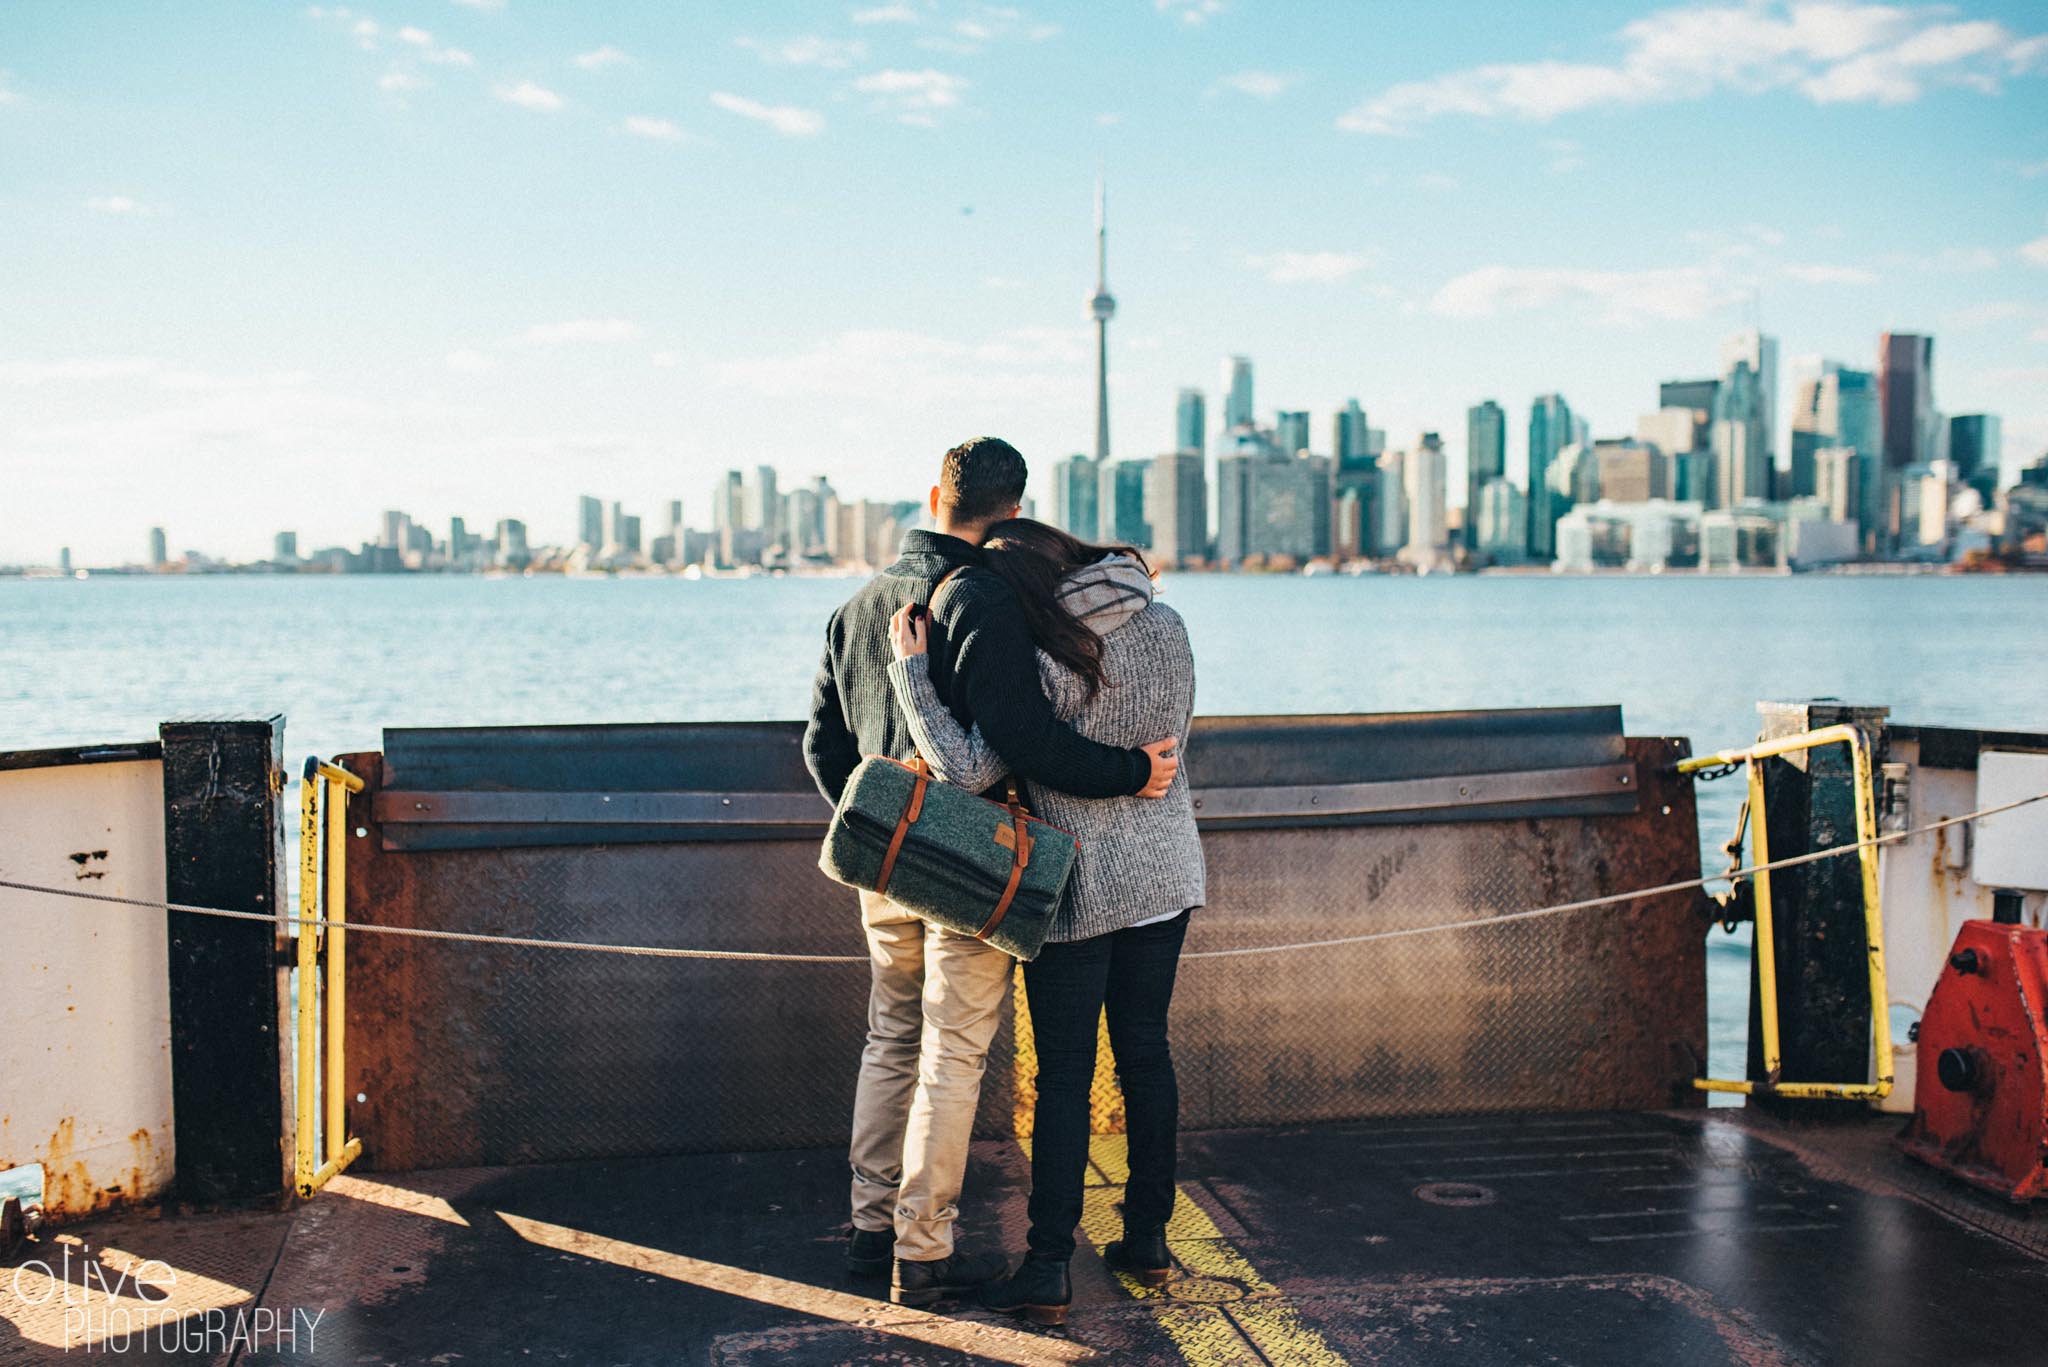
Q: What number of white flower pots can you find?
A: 0